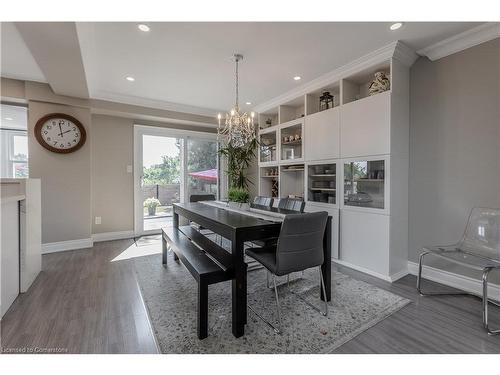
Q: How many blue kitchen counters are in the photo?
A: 0